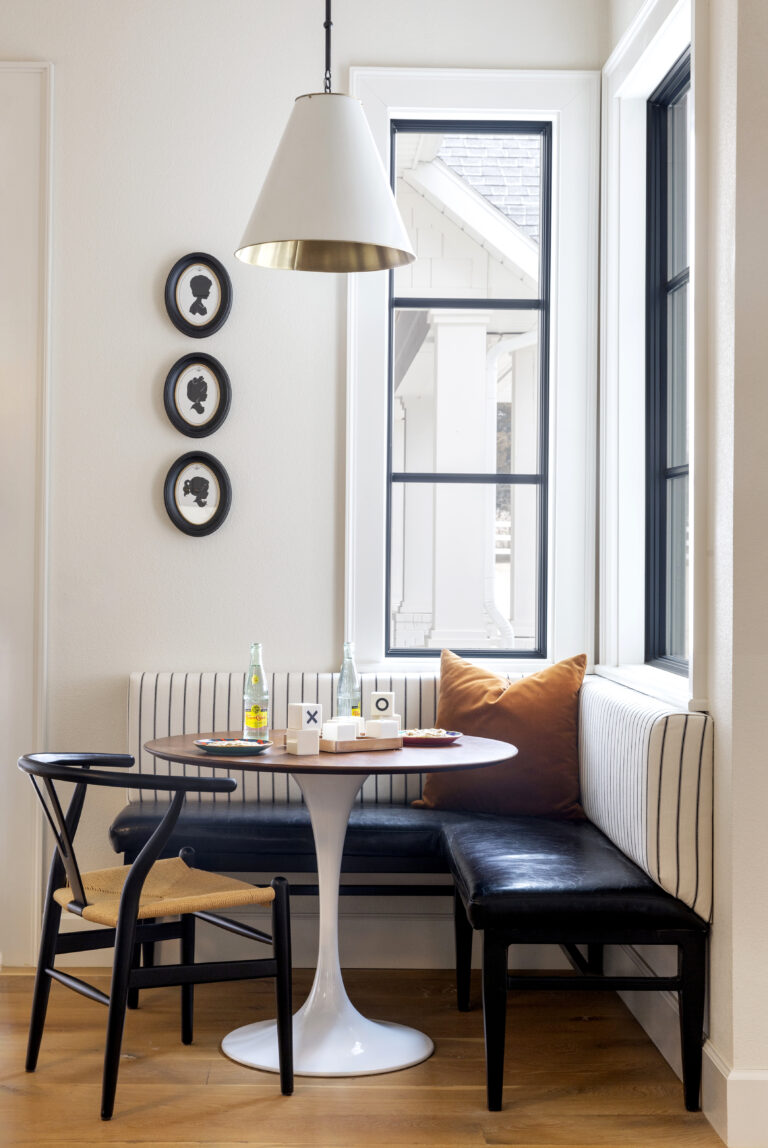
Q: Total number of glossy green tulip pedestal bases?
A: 0